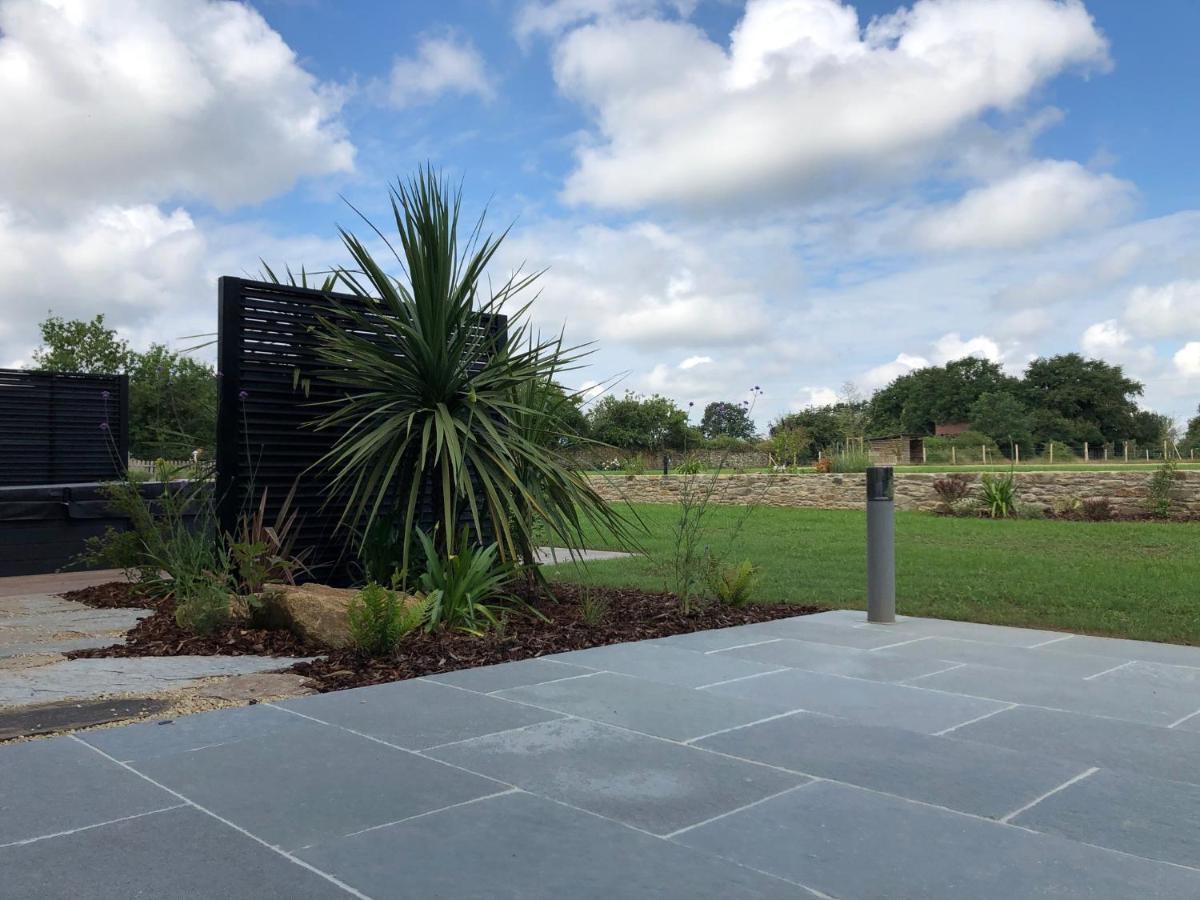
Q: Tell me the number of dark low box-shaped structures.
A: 1